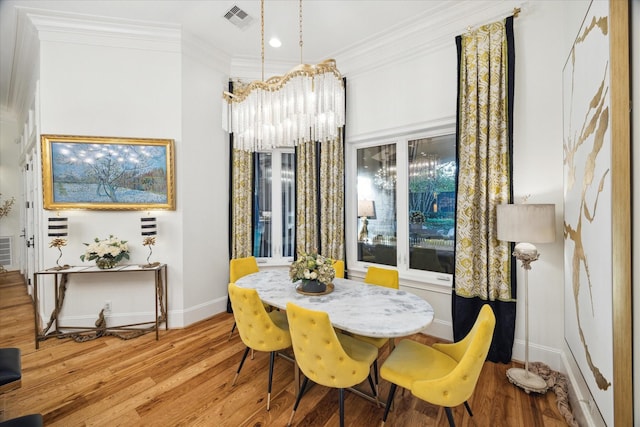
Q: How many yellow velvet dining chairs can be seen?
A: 6